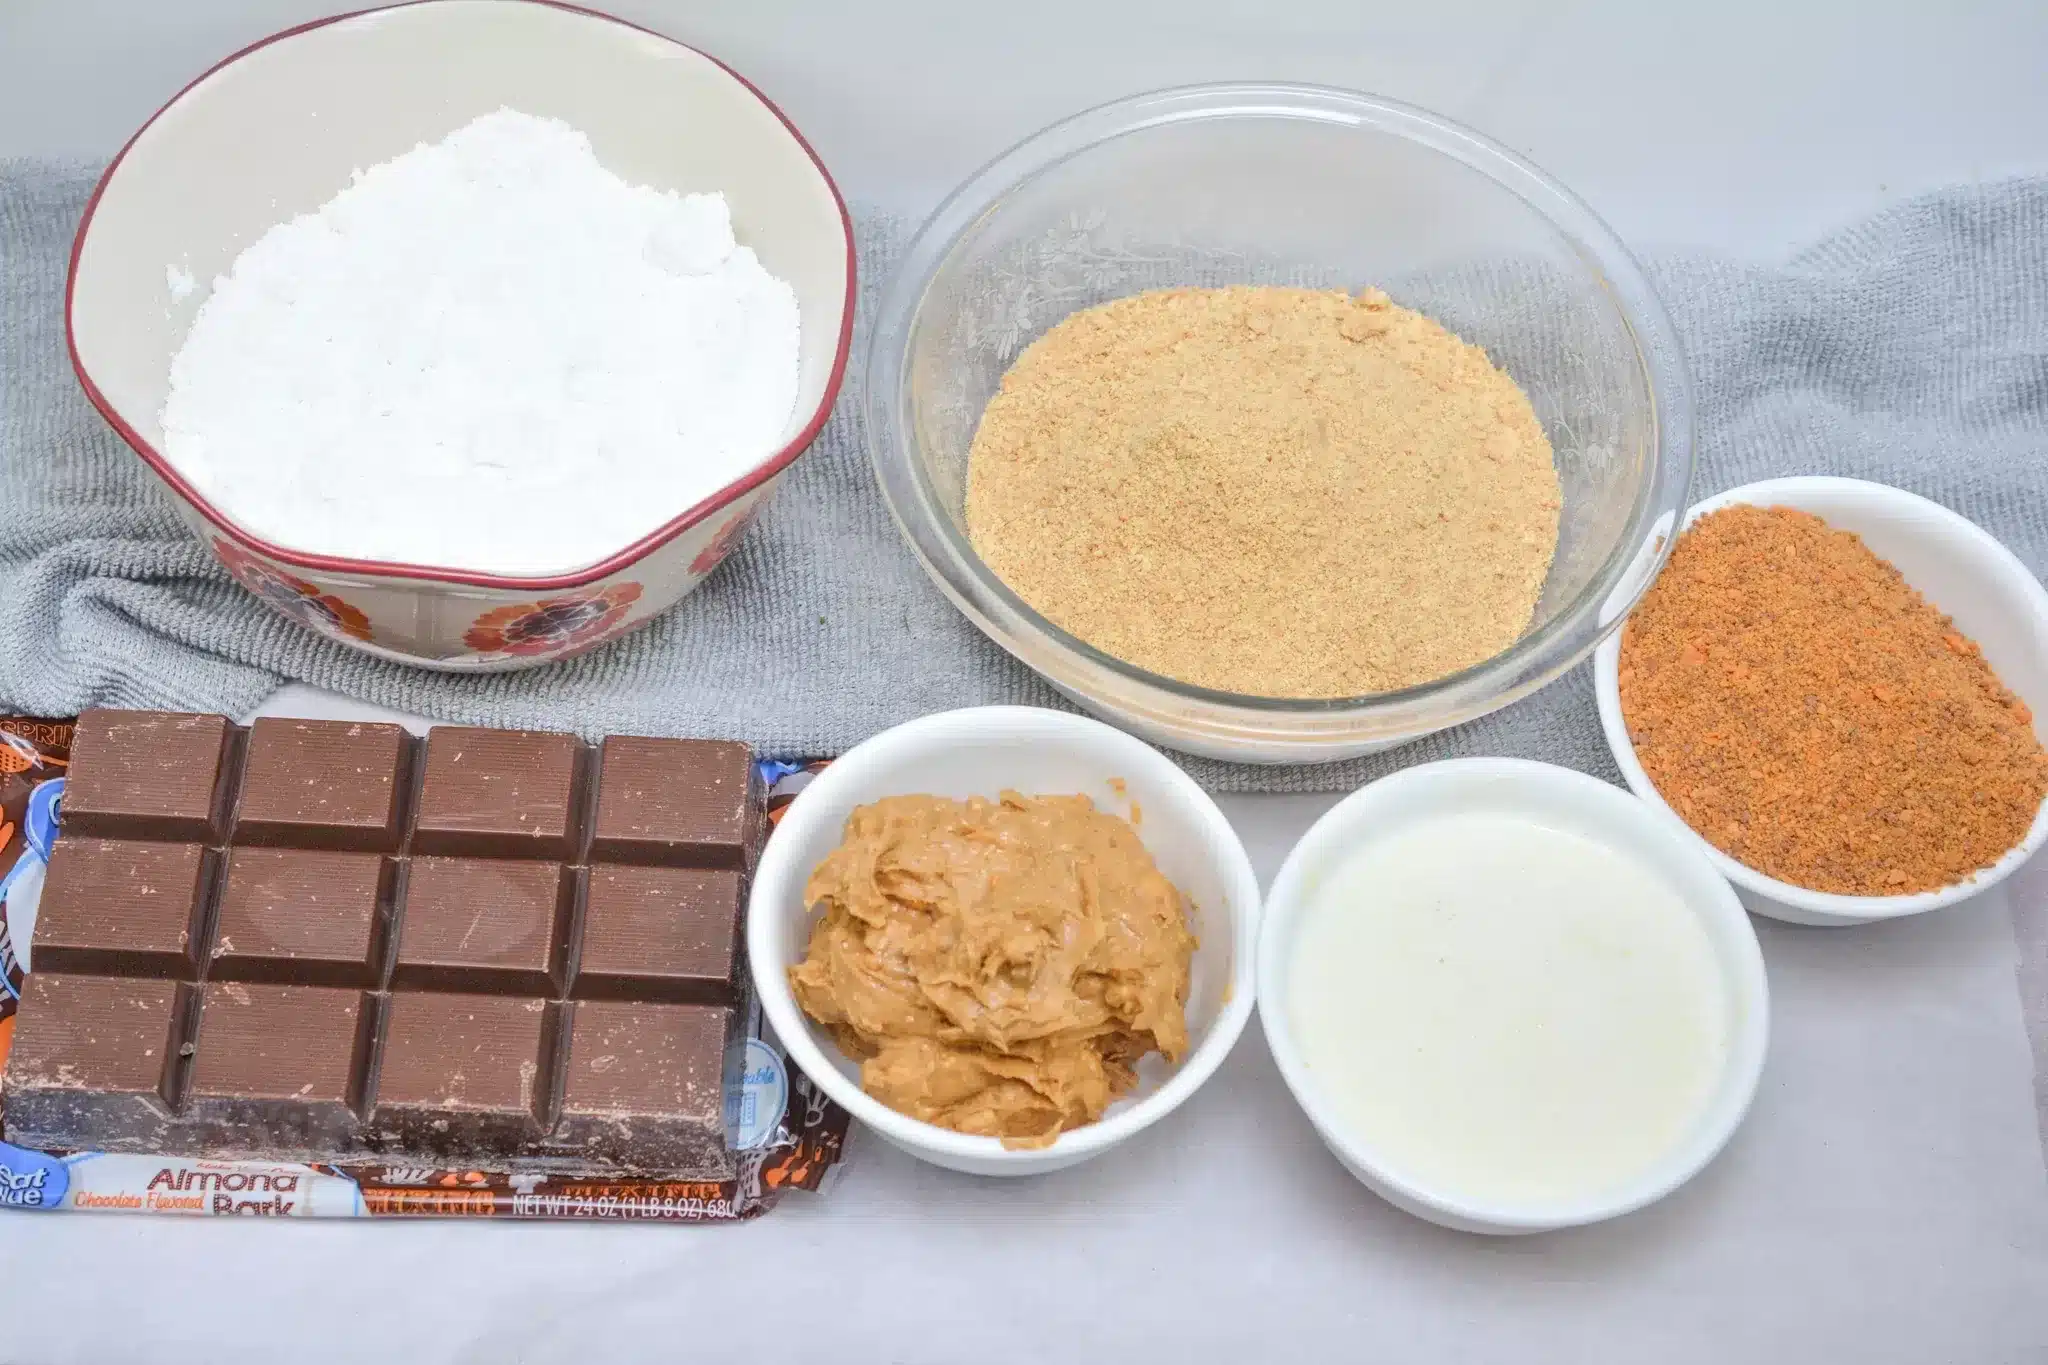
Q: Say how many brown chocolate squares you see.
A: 12